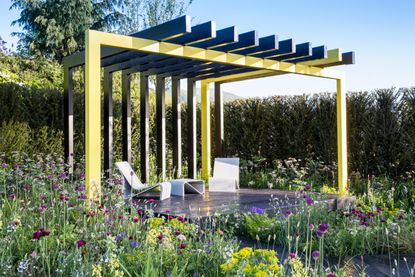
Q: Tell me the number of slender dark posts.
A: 8